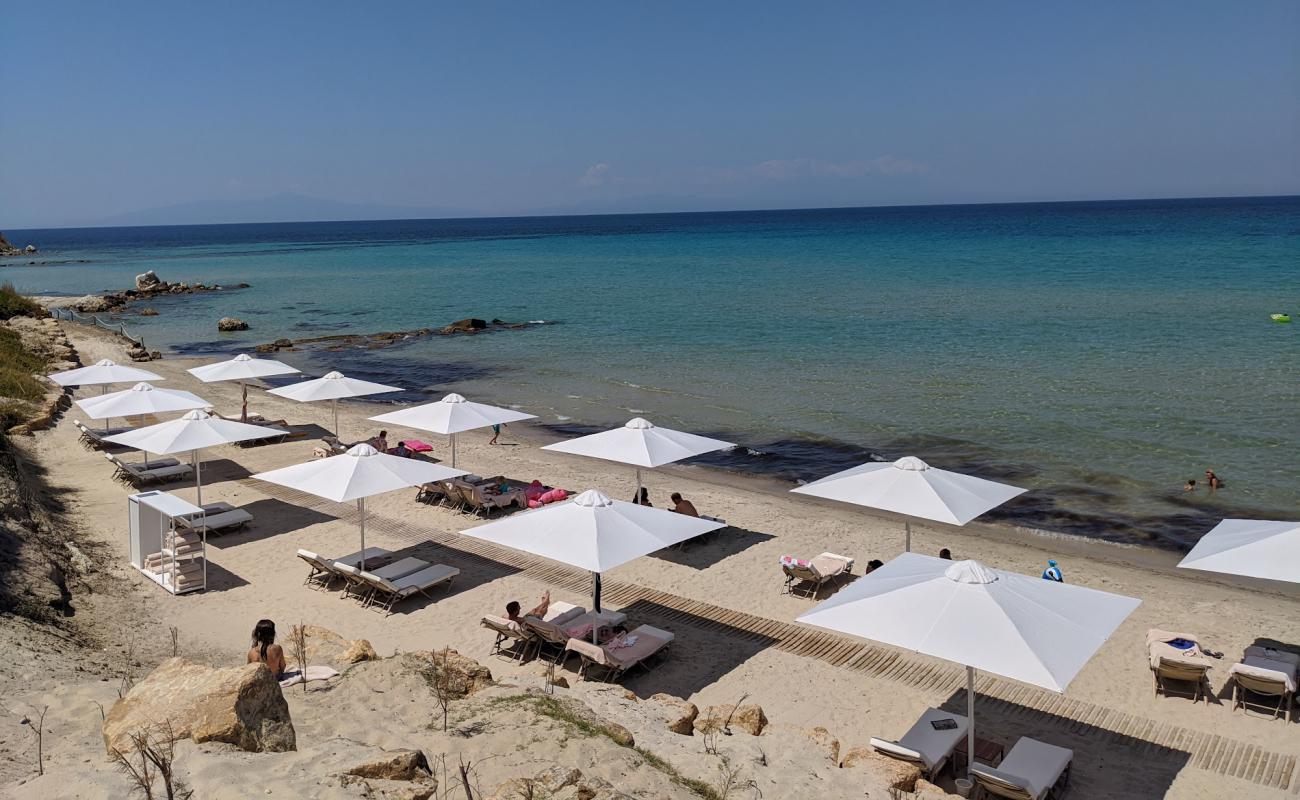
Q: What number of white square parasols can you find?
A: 12